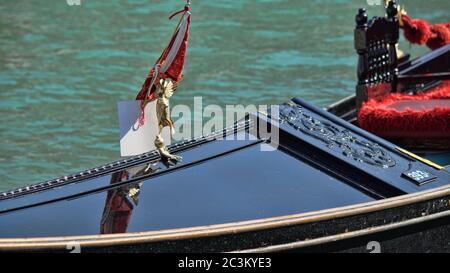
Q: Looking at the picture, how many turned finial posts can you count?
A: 2